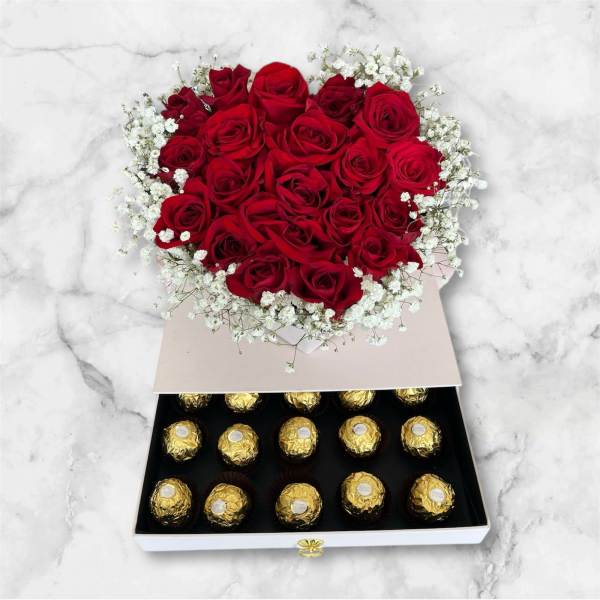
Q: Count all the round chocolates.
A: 15